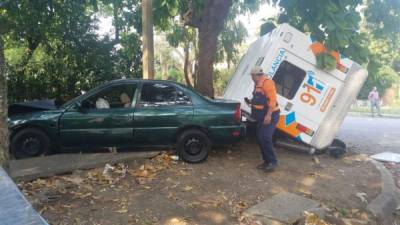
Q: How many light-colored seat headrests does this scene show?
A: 1